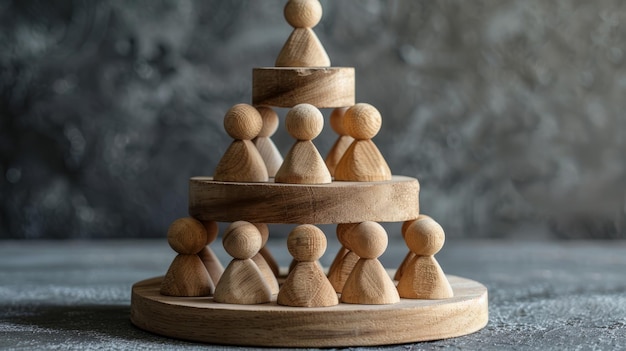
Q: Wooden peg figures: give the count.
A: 15